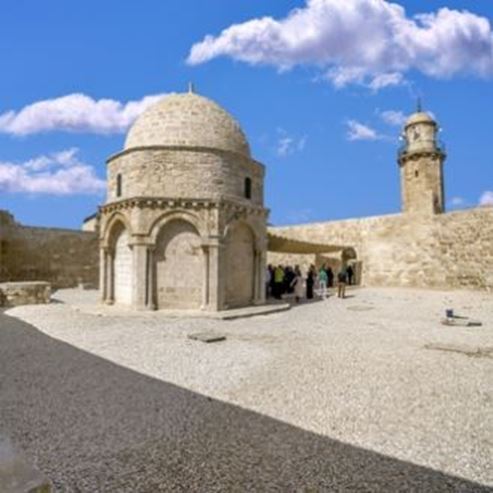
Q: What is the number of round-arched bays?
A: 3